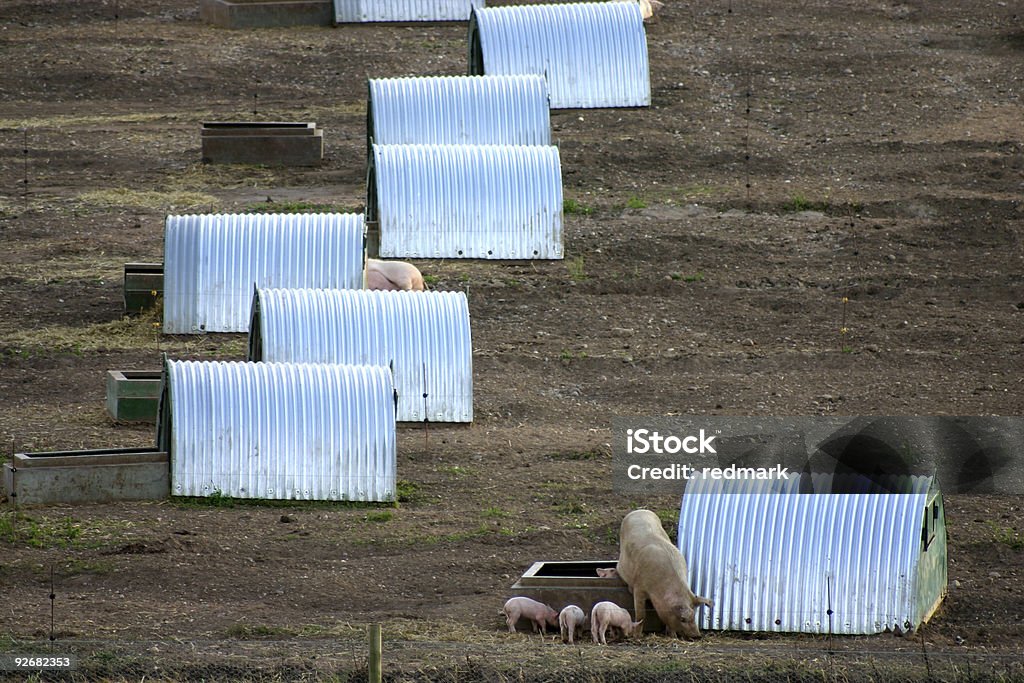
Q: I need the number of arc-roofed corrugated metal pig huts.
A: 8